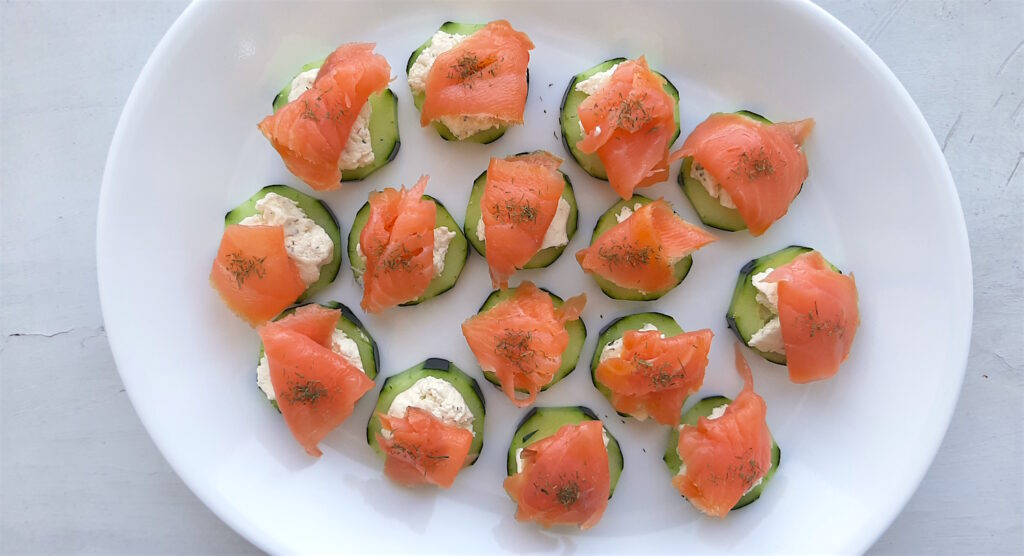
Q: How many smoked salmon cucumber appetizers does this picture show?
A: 15